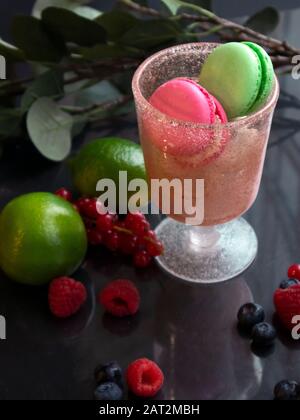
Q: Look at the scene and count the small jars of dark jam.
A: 0